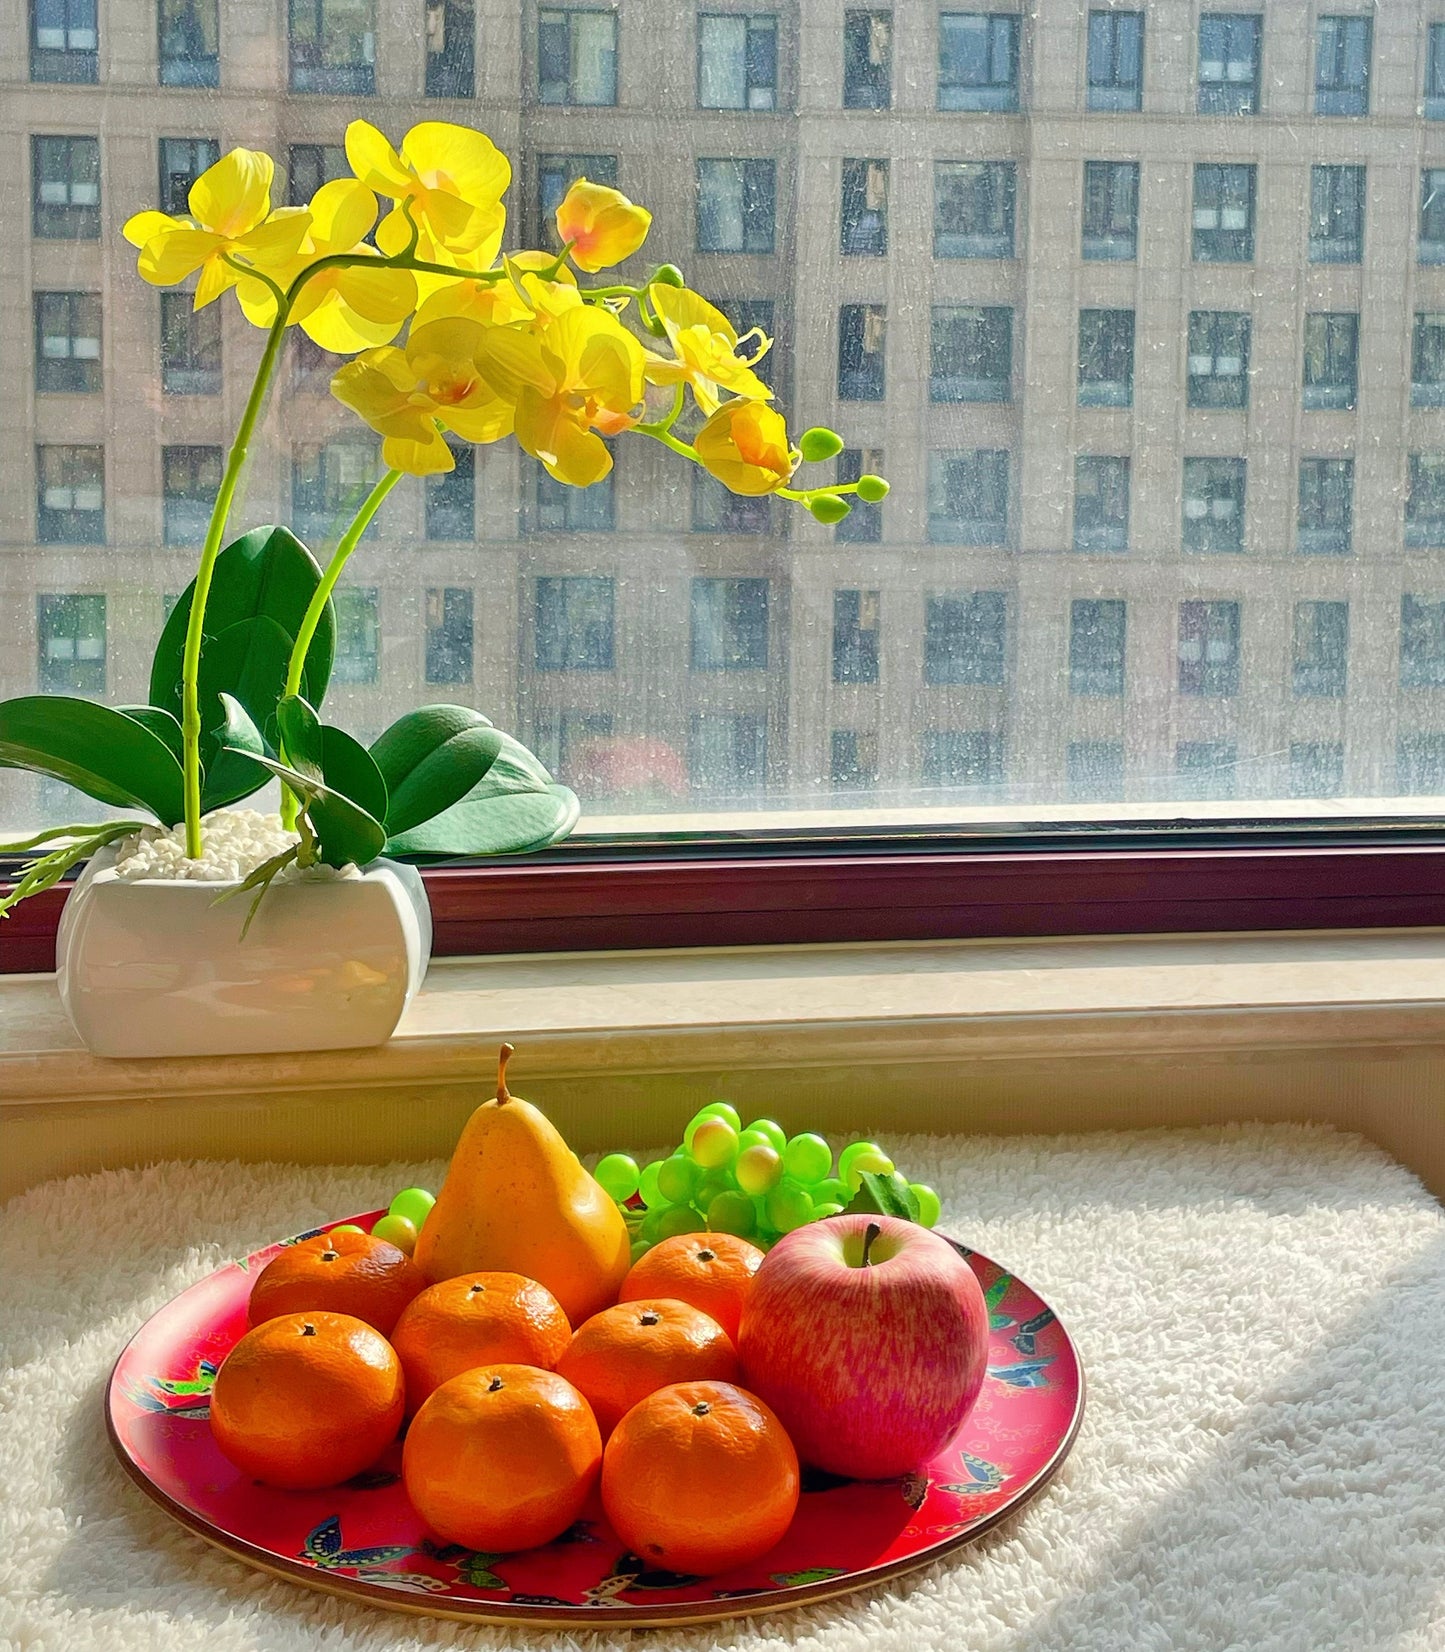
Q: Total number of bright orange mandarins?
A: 7